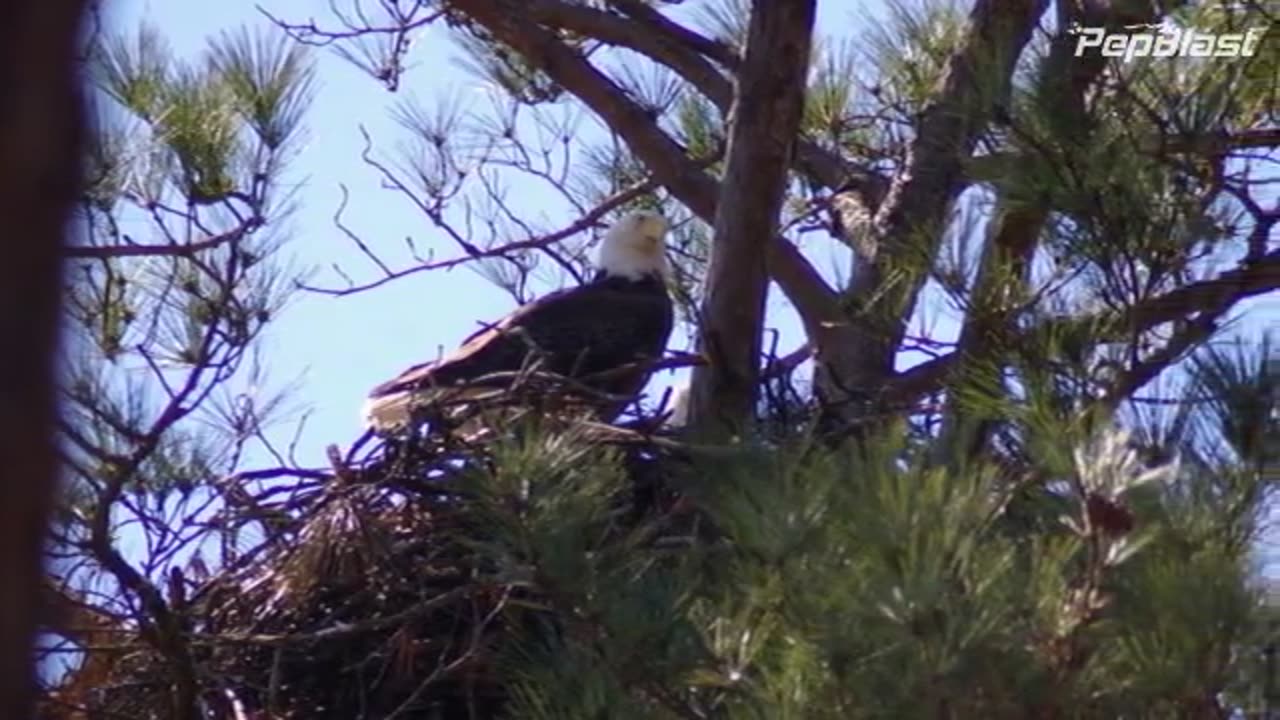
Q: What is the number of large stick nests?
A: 1